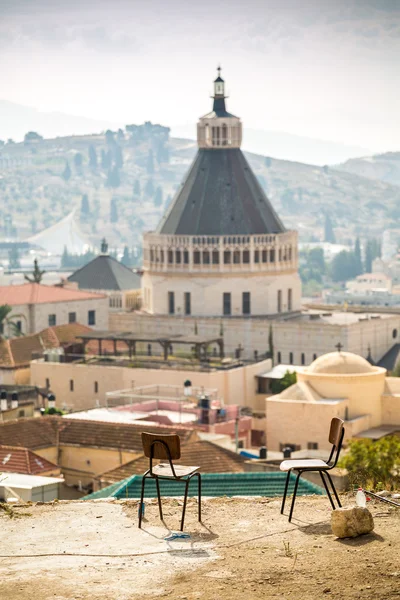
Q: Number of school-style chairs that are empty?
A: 2